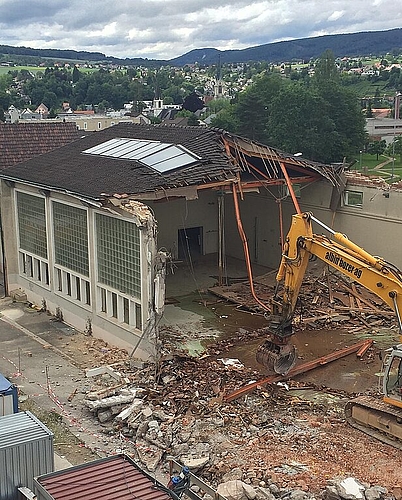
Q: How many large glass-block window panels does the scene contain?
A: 3